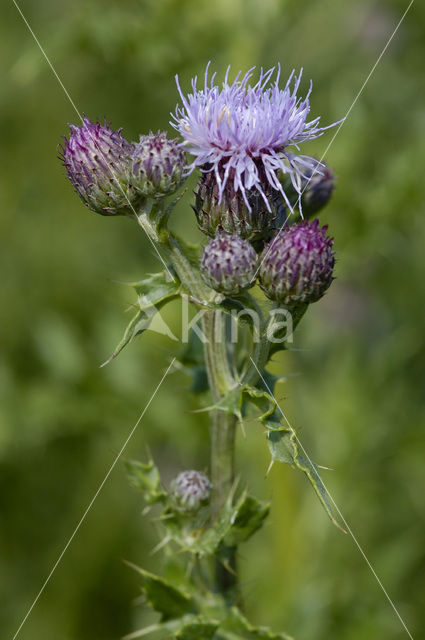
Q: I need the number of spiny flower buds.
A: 6